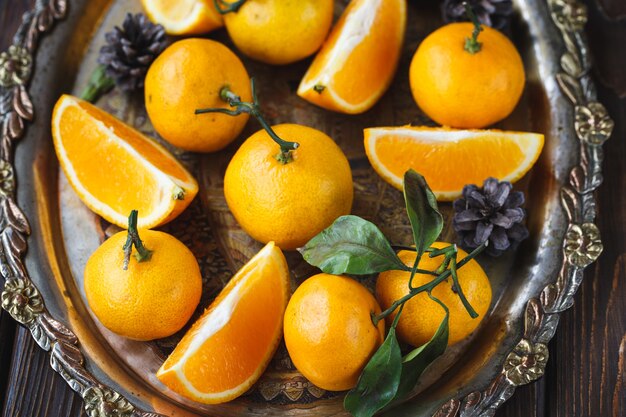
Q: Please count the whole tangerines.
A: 7